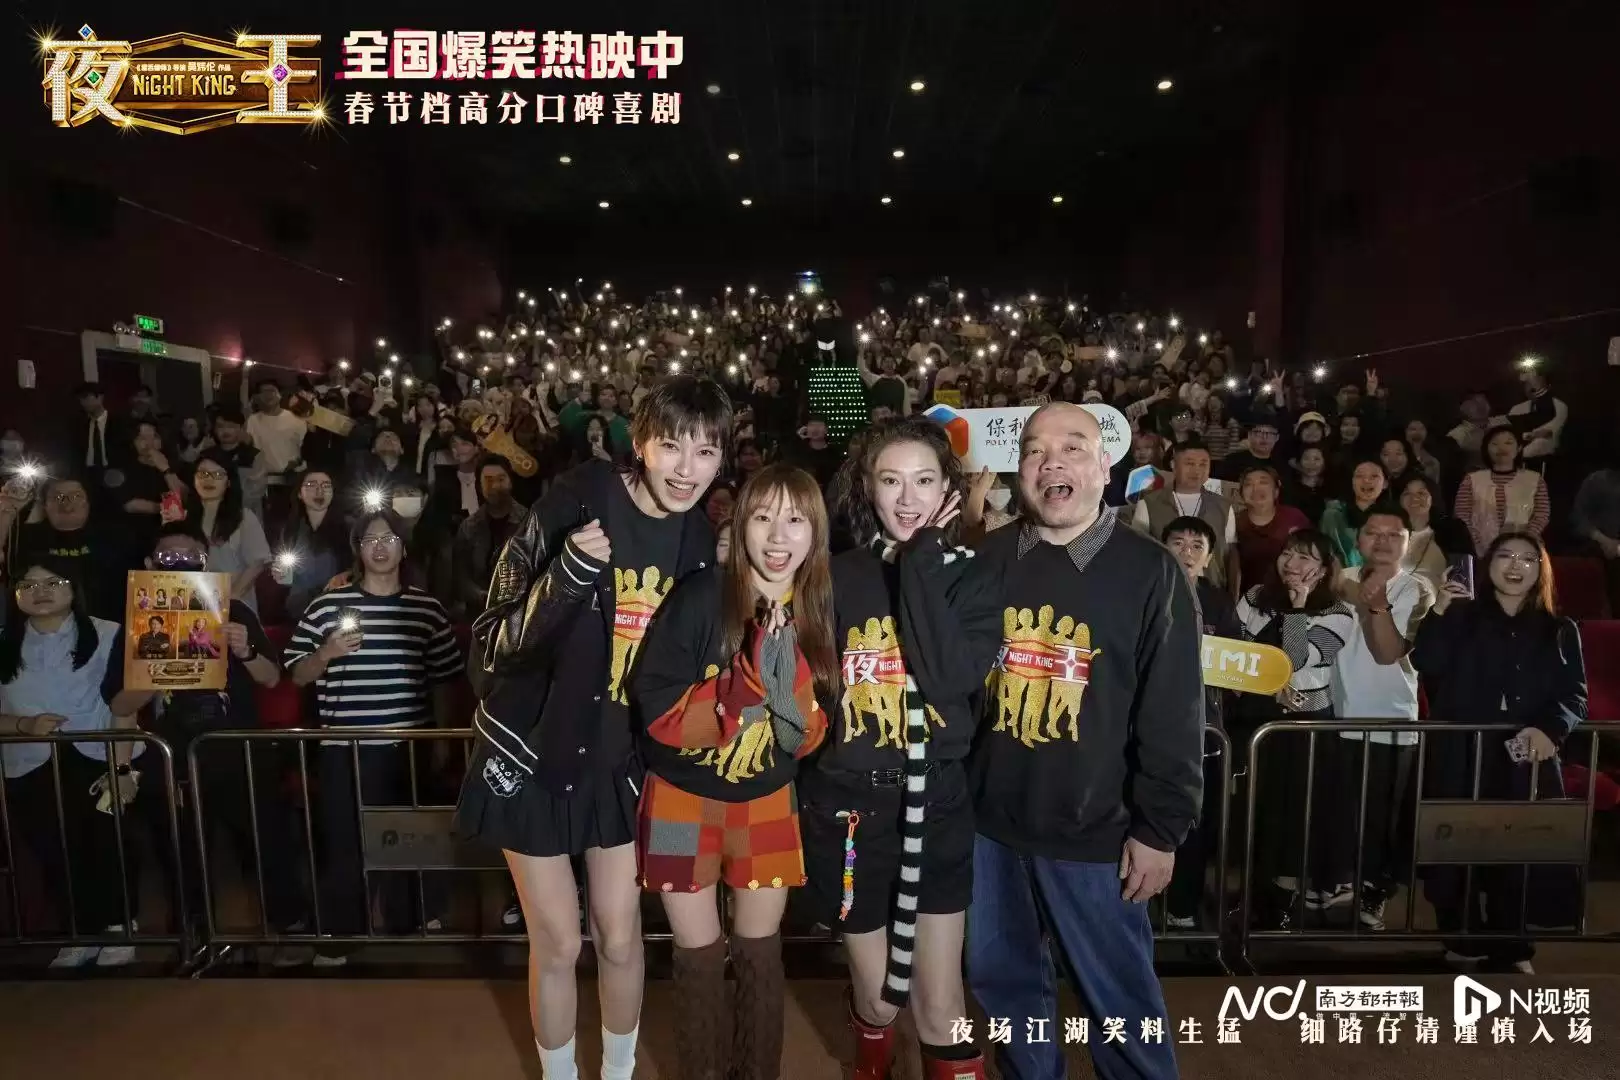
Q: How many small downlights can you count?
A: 10